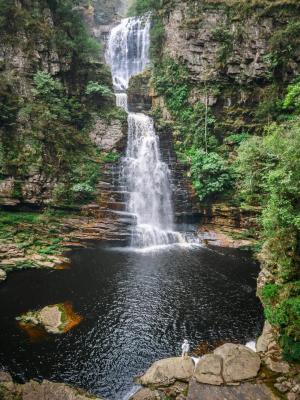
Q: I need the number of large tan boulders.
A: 3